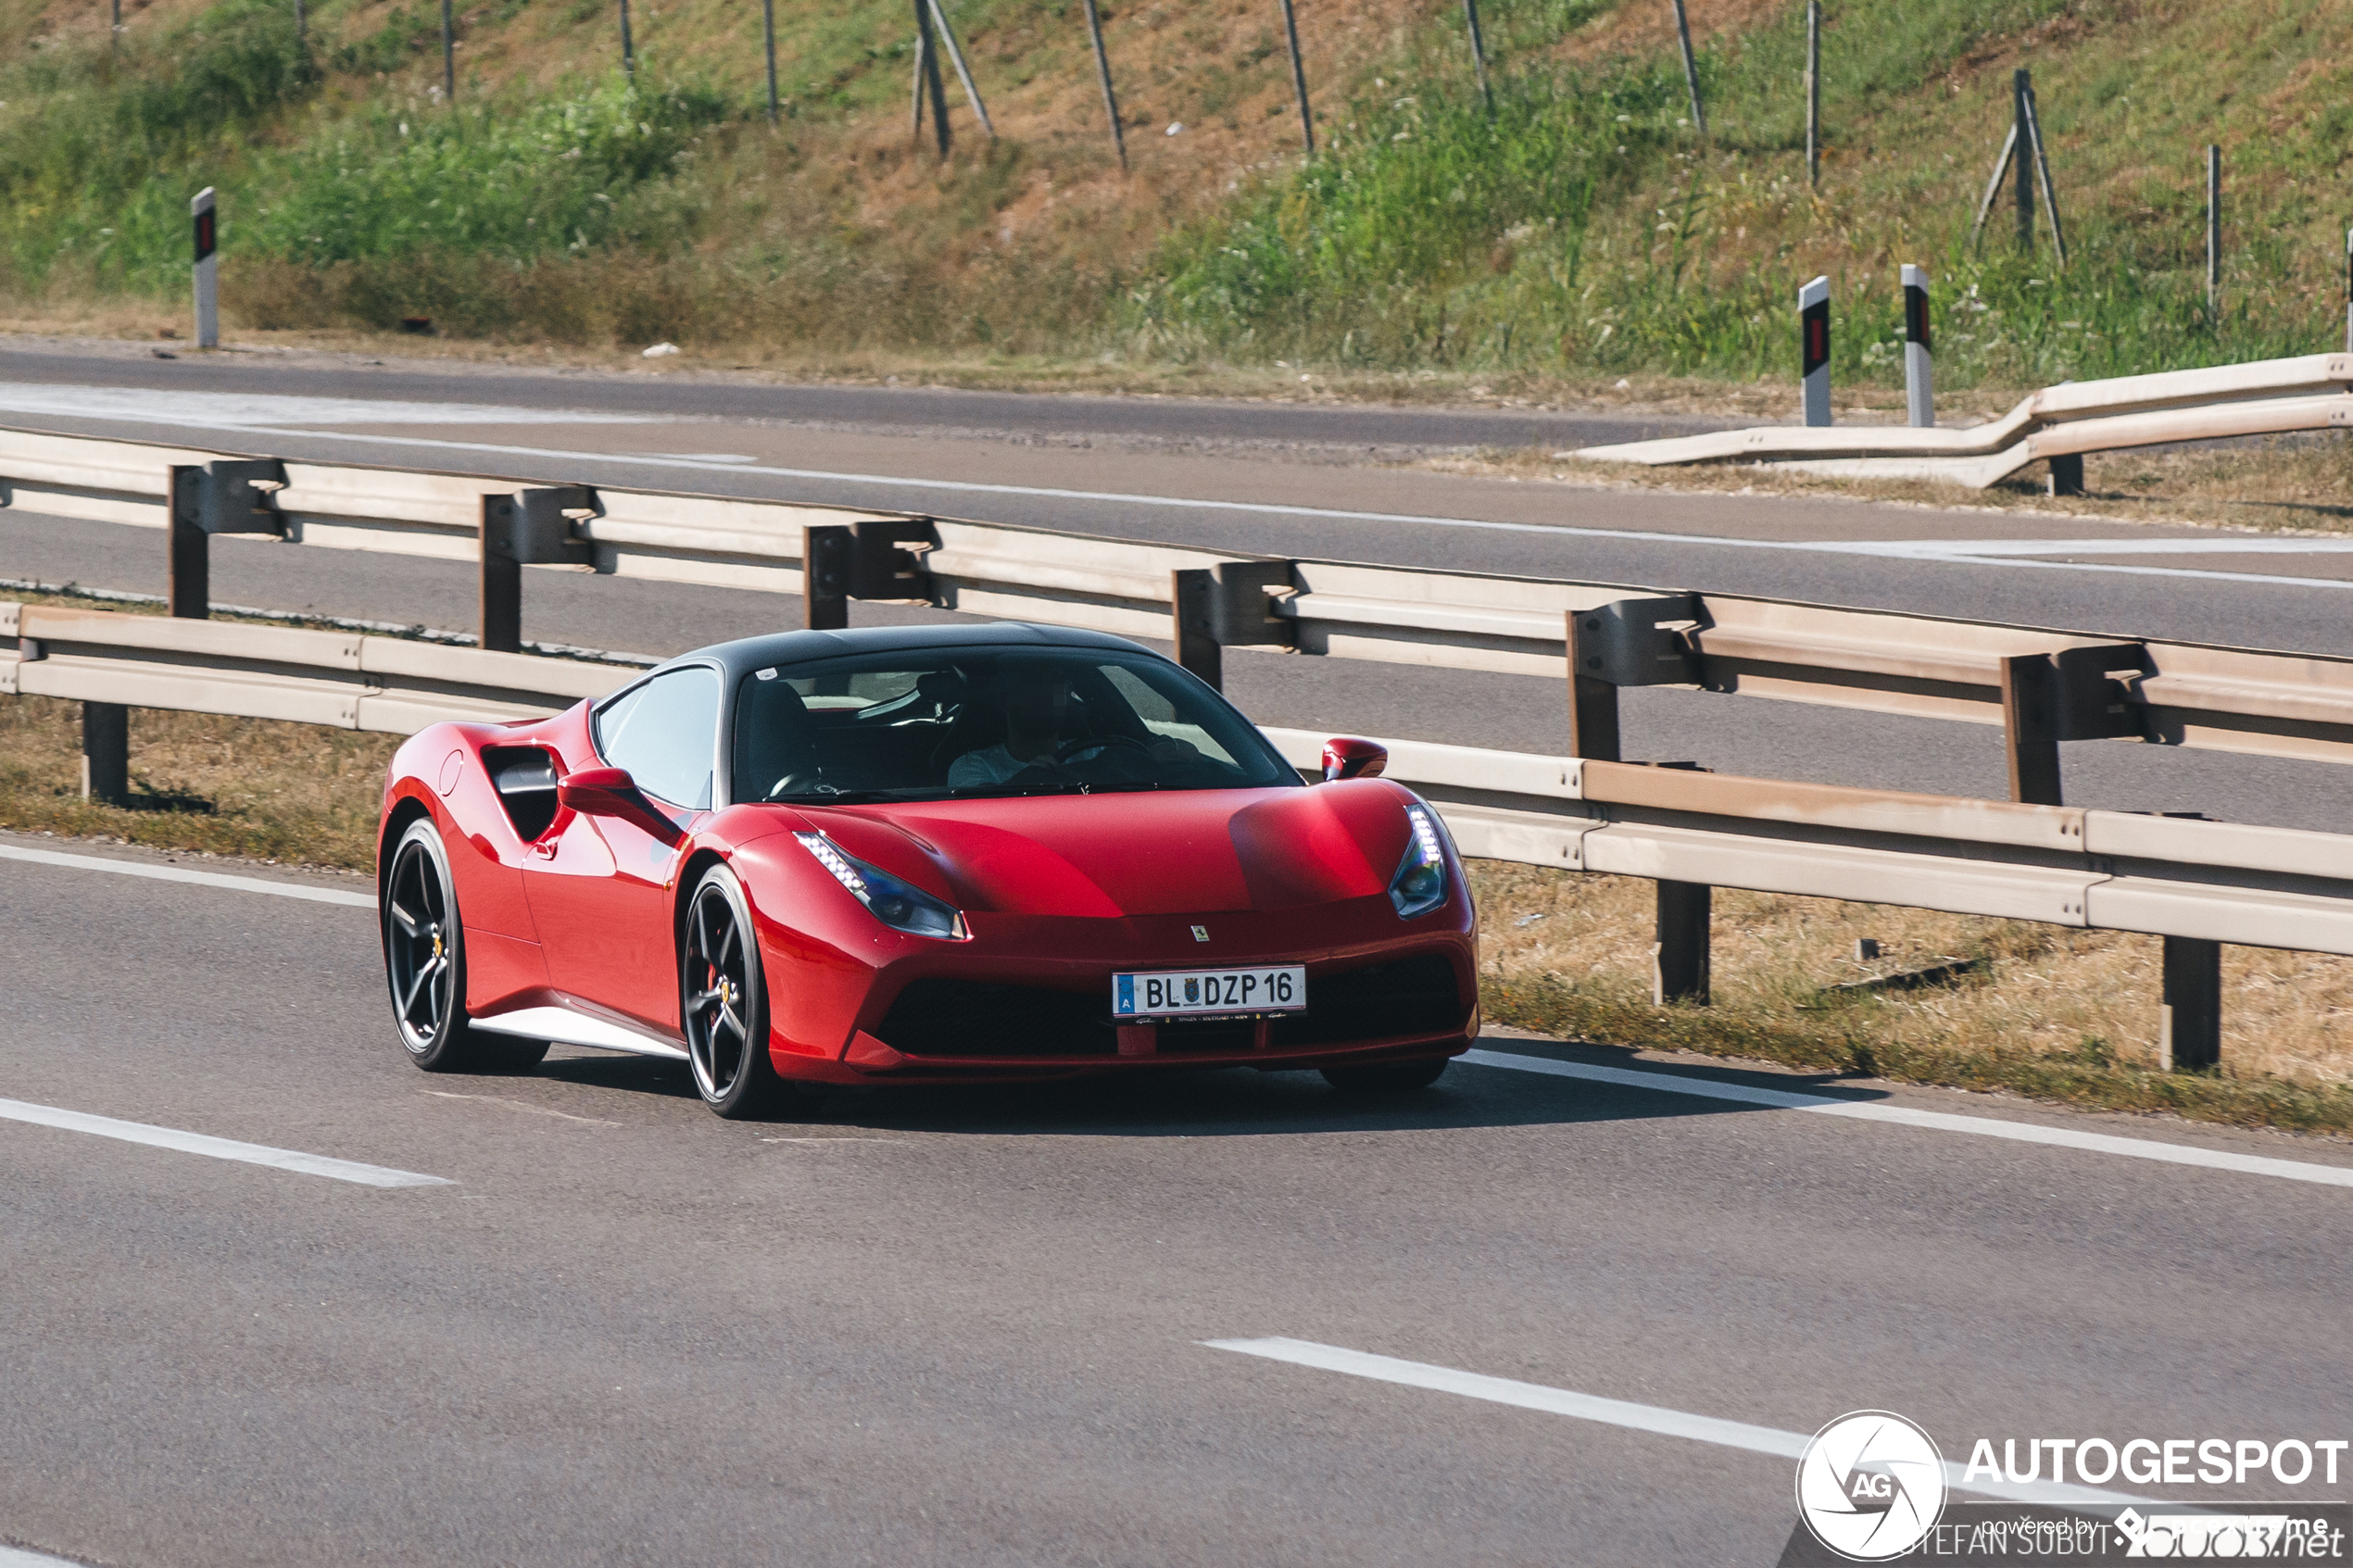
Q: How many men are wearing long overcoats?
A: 0